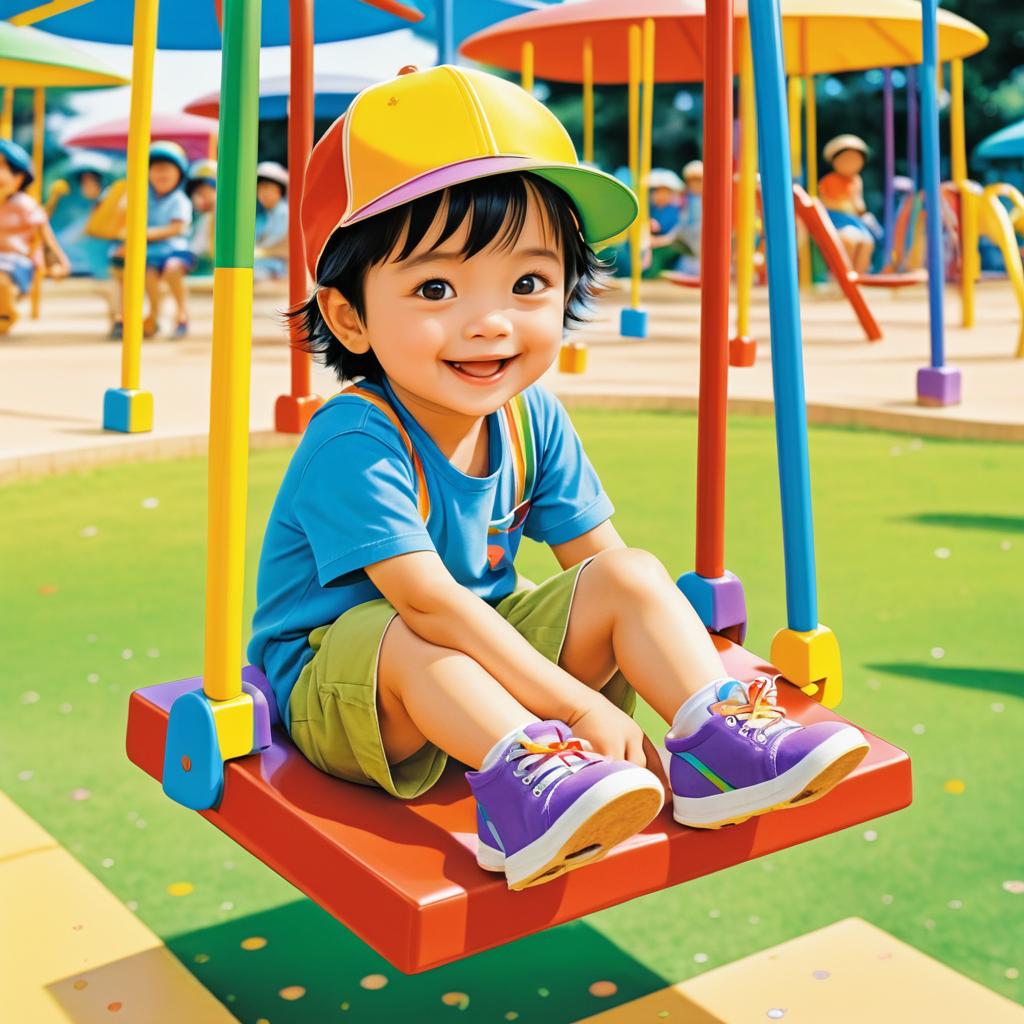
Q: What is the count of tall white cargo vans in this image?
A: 0